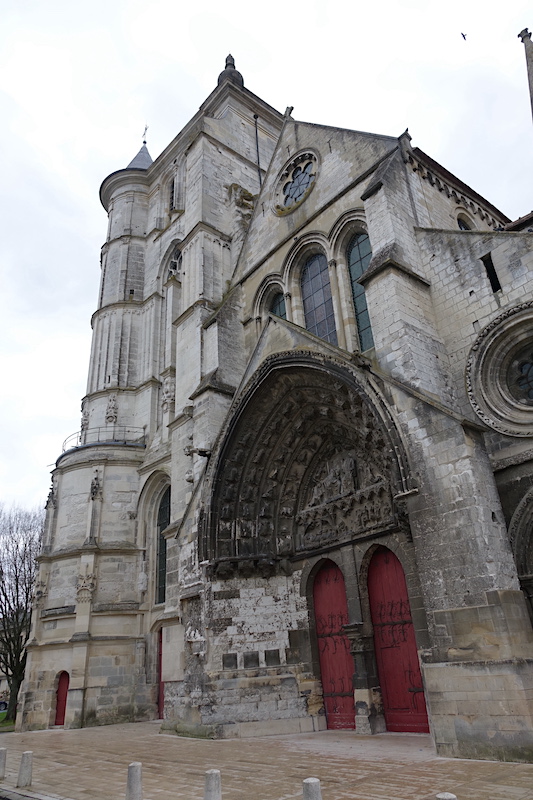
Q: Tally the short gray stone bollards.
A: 6